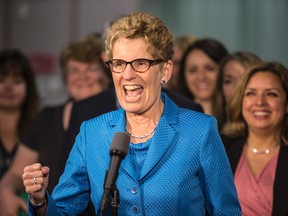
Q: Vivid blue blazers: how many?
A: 1